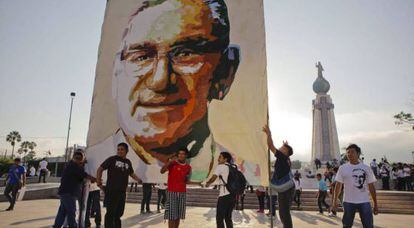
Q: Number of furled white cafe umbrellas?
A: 0